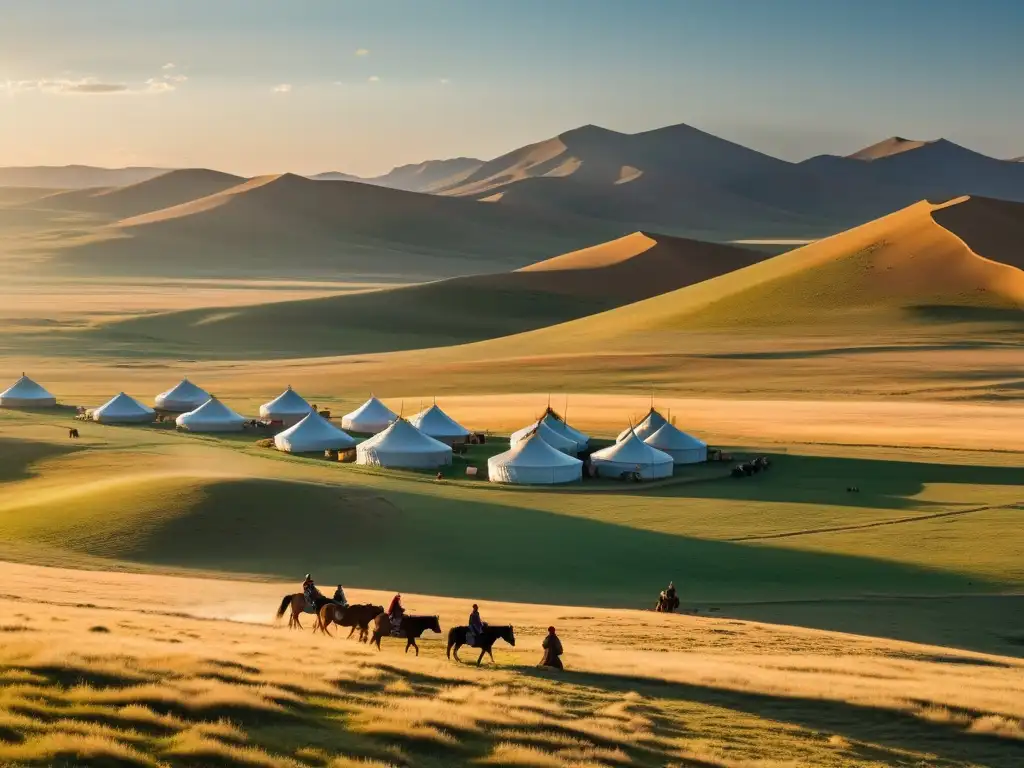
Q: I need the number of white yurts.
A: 15